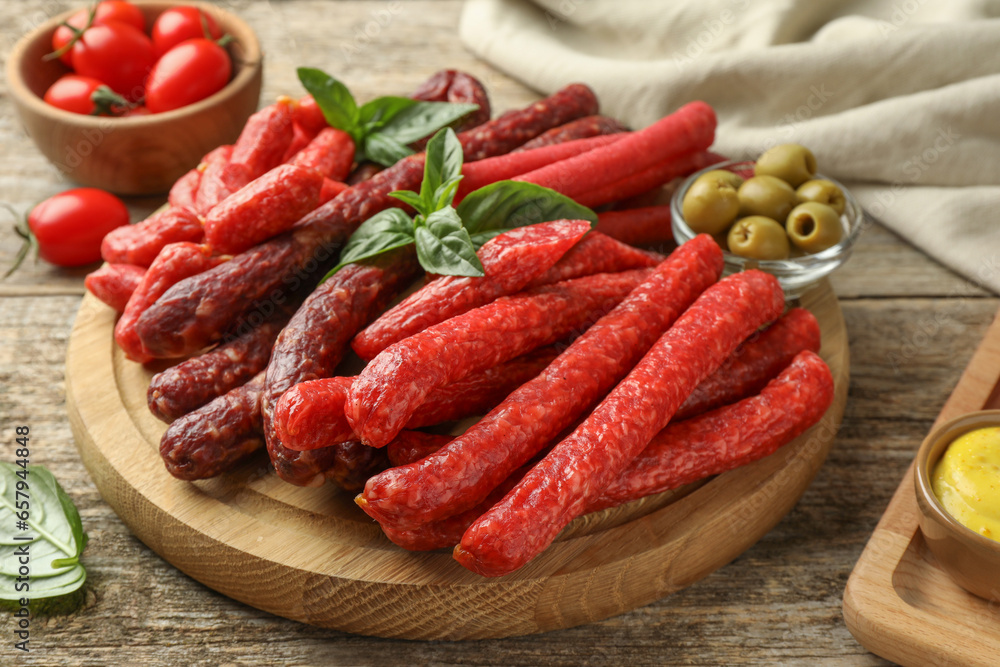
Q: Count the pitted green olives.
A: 6